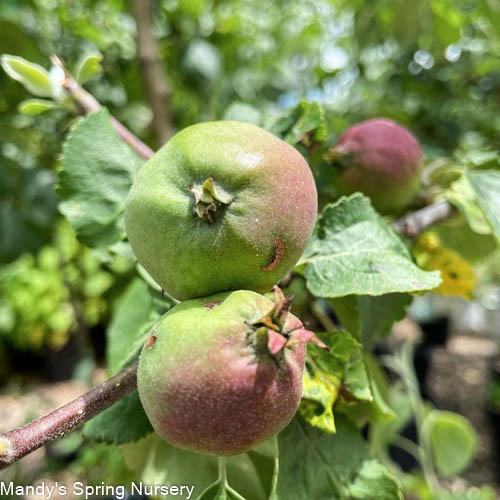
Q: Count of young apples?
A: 3